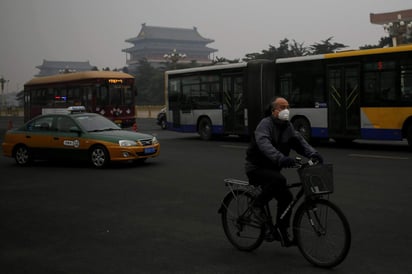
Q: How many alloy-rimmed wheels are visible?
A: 2